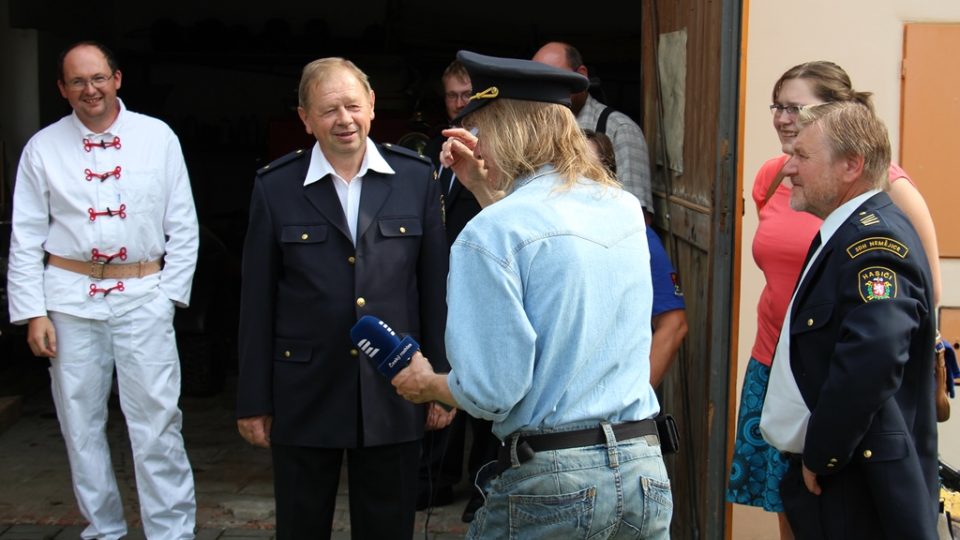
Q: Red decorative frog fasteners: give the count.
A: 5